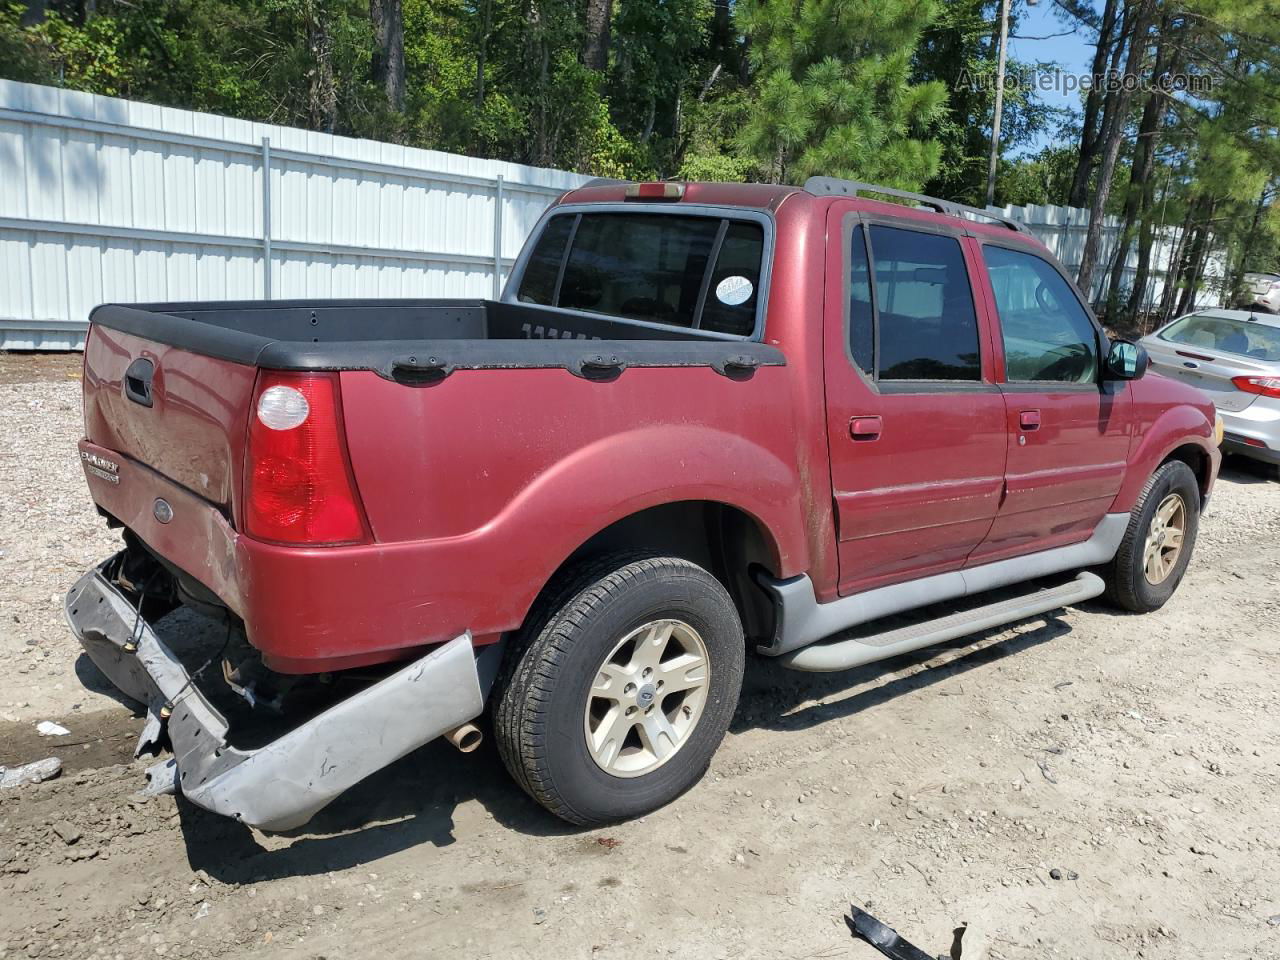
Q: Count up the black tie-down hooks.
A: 3